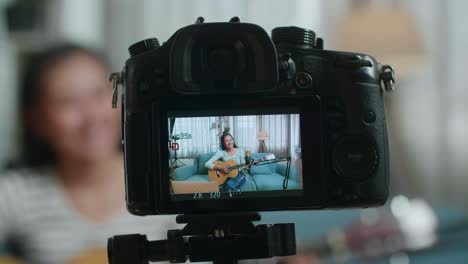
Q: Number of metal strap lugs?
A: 2